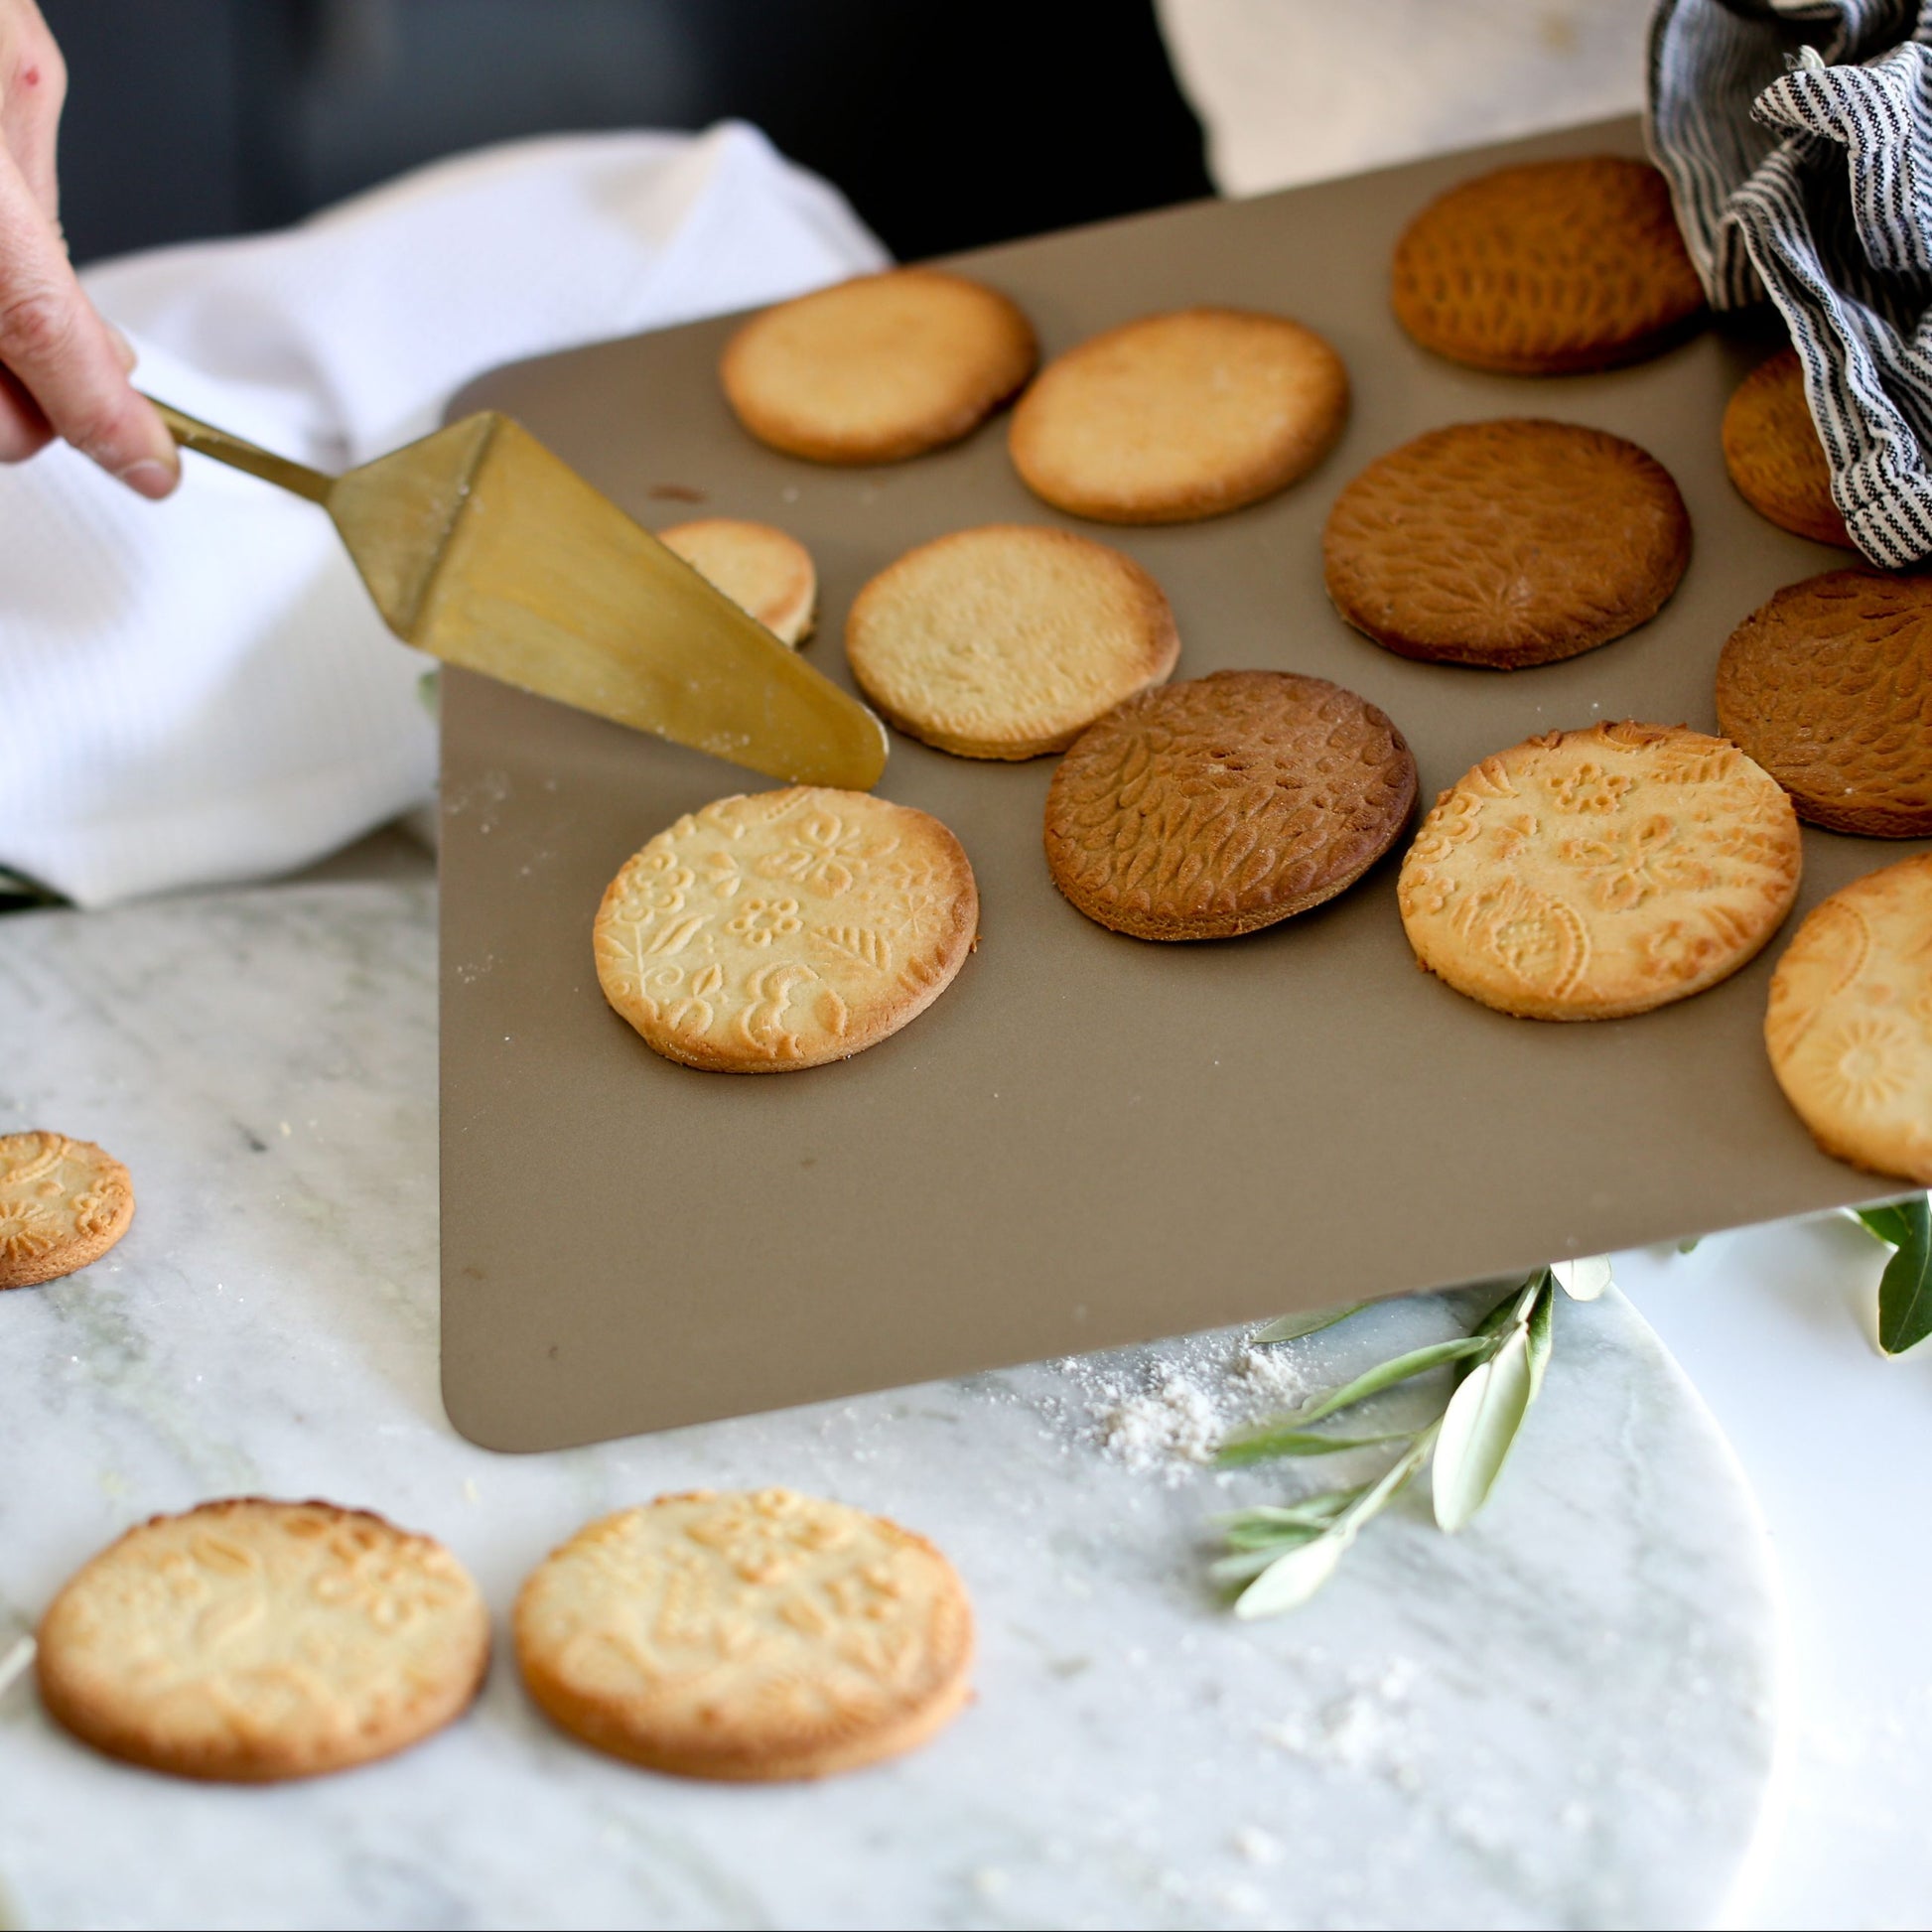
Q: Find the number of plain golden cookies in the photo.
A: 4